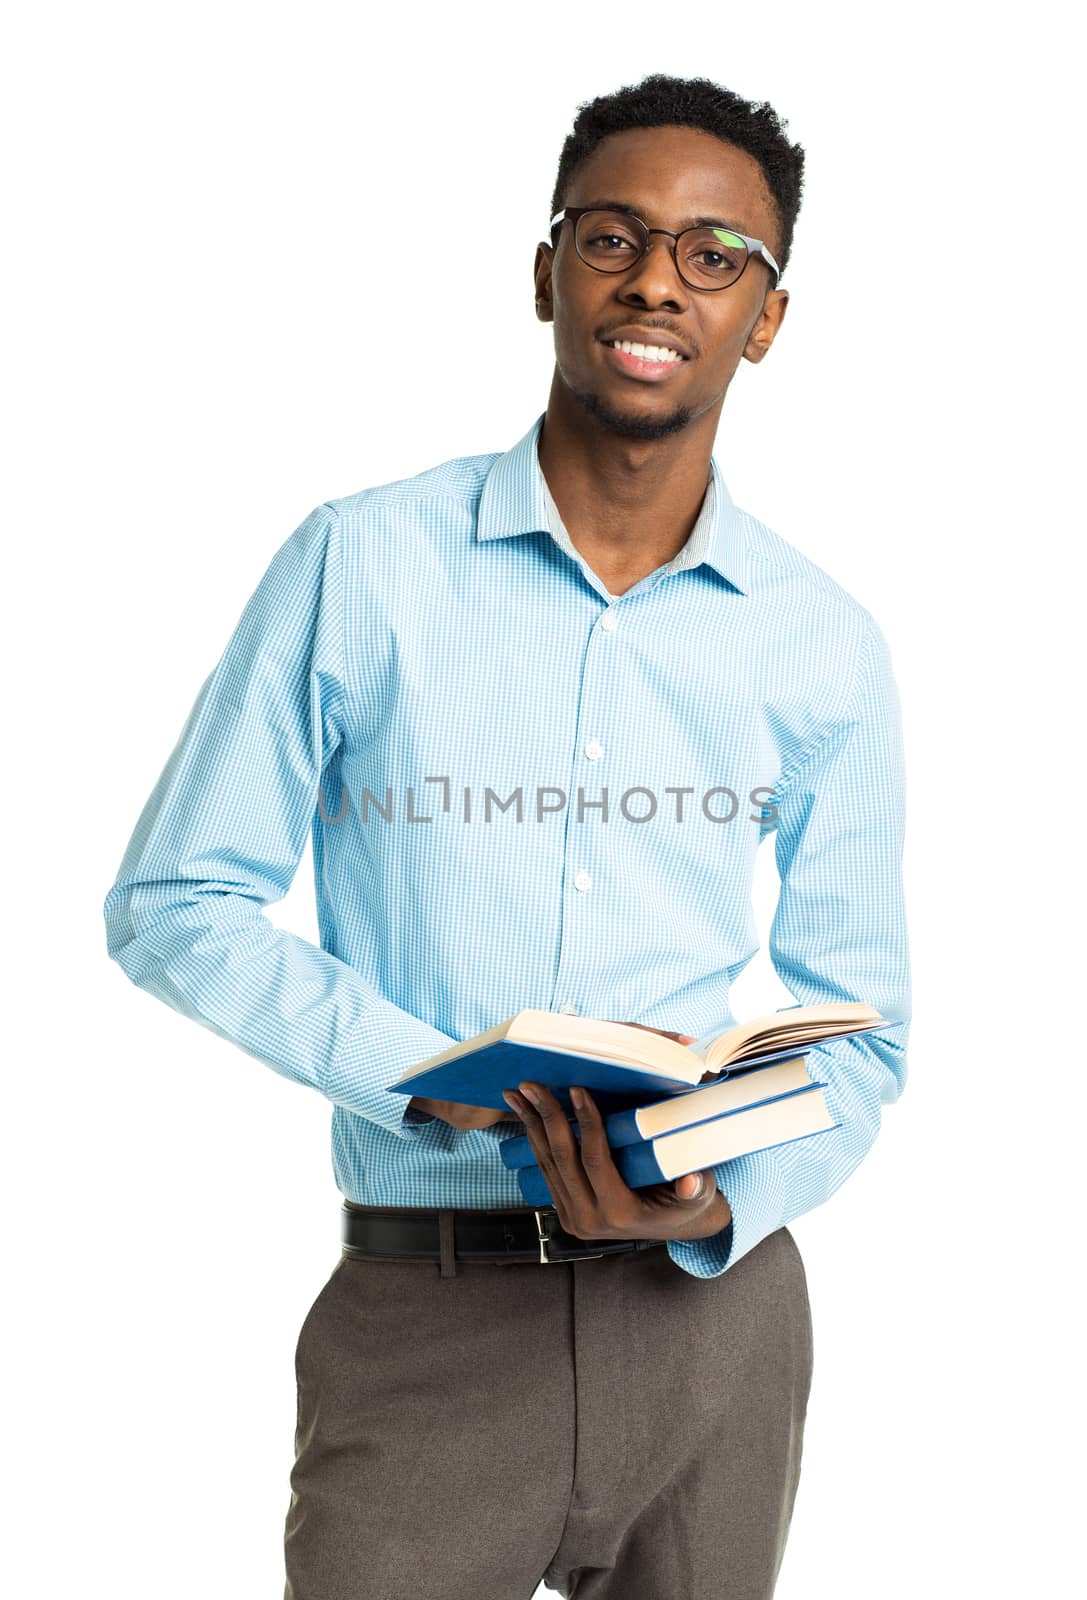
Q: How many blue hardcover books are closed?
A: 2